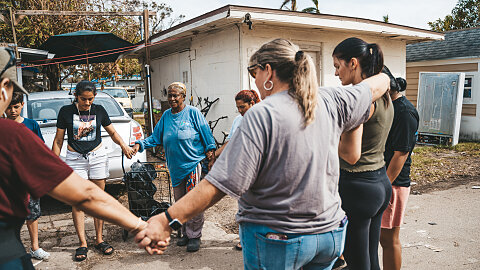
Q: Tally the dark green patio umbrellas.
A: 1